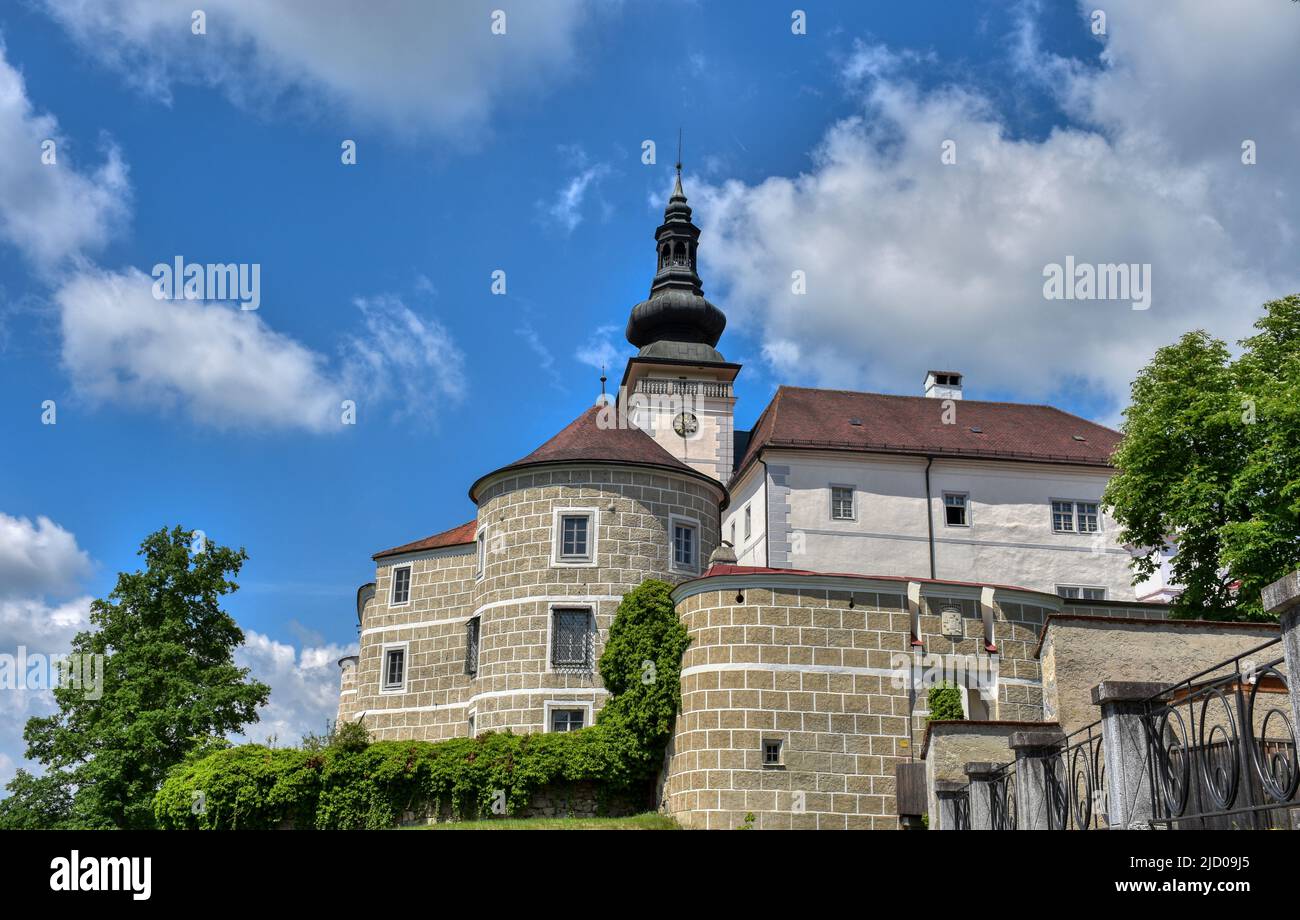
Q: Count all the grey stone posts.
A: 5